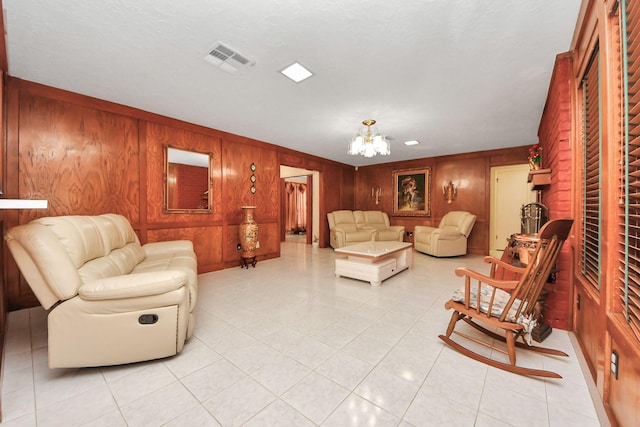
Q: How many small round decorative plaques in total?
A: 3